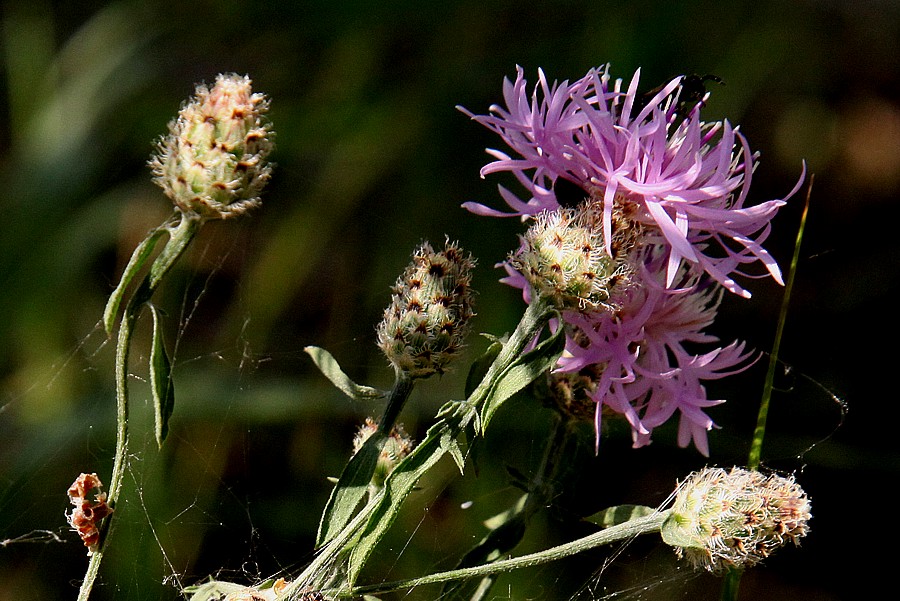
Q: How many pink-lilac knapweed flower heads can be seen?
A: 2